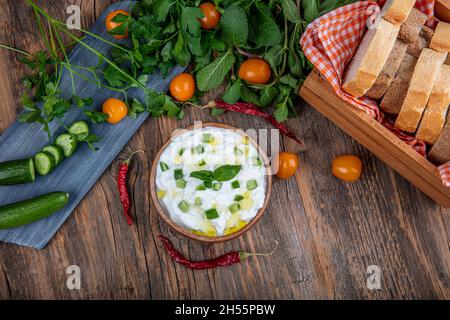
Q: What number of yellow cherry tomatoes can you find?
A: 7